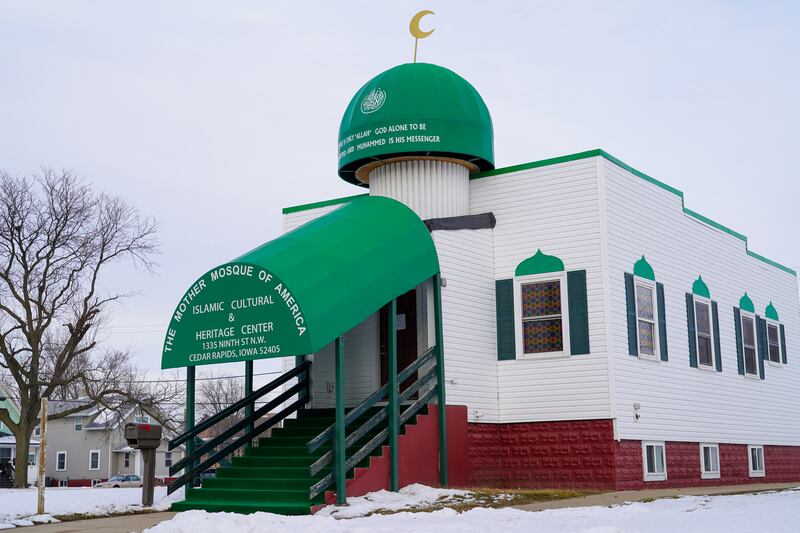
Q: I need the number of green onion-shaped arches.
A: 5